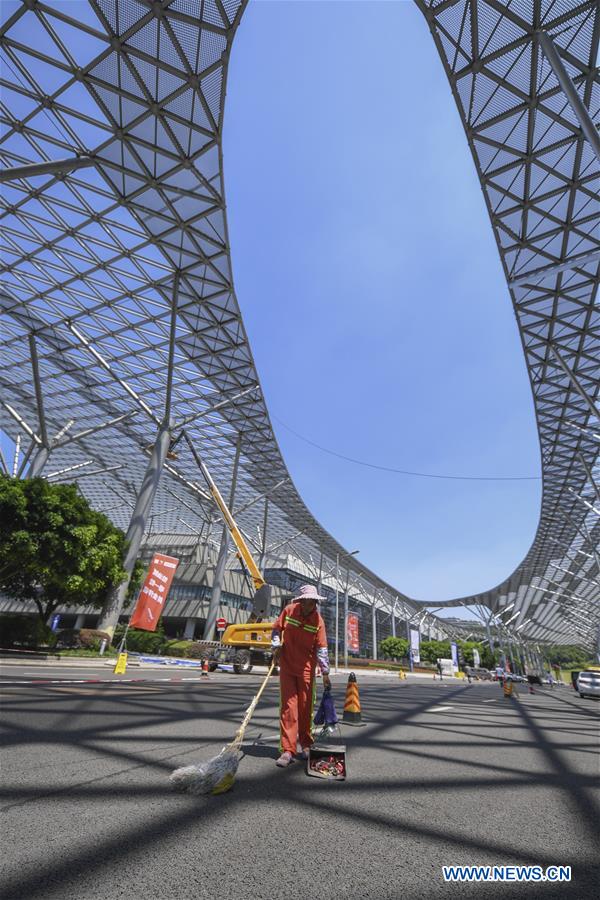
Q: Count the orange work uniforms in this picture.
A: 1